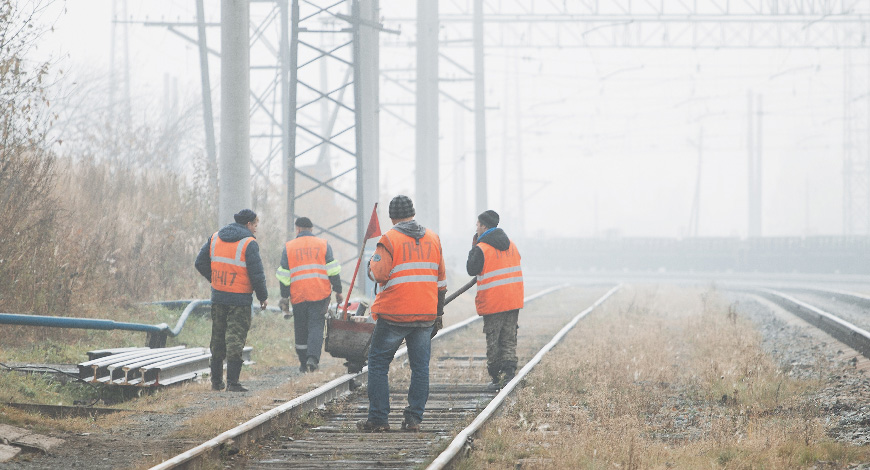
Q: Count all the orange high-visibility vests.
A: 4